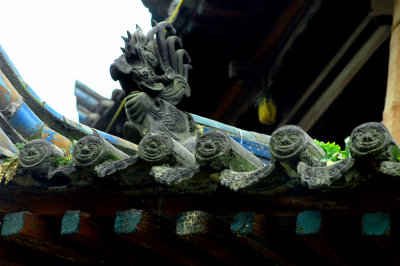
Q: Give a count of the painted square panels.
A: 7